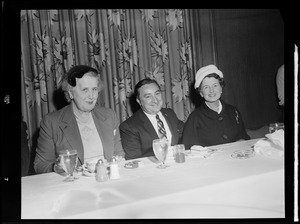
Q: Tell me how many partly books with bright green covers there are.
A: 0